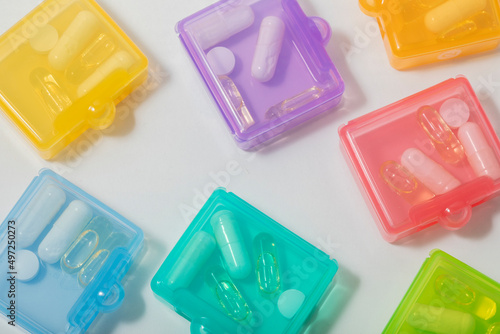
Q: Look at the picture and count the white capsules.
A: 12